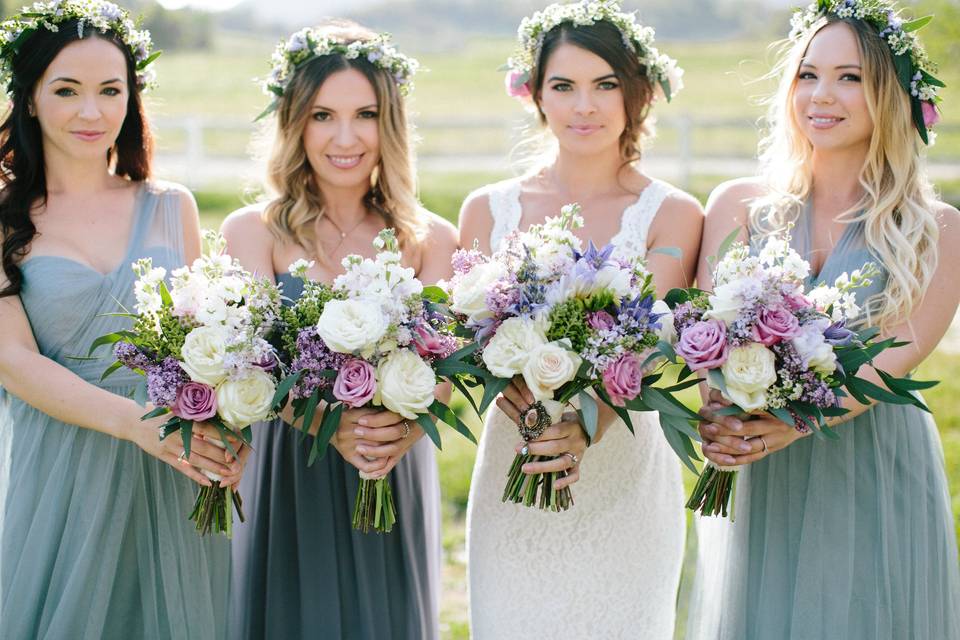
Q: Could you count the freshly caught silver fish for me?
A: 0